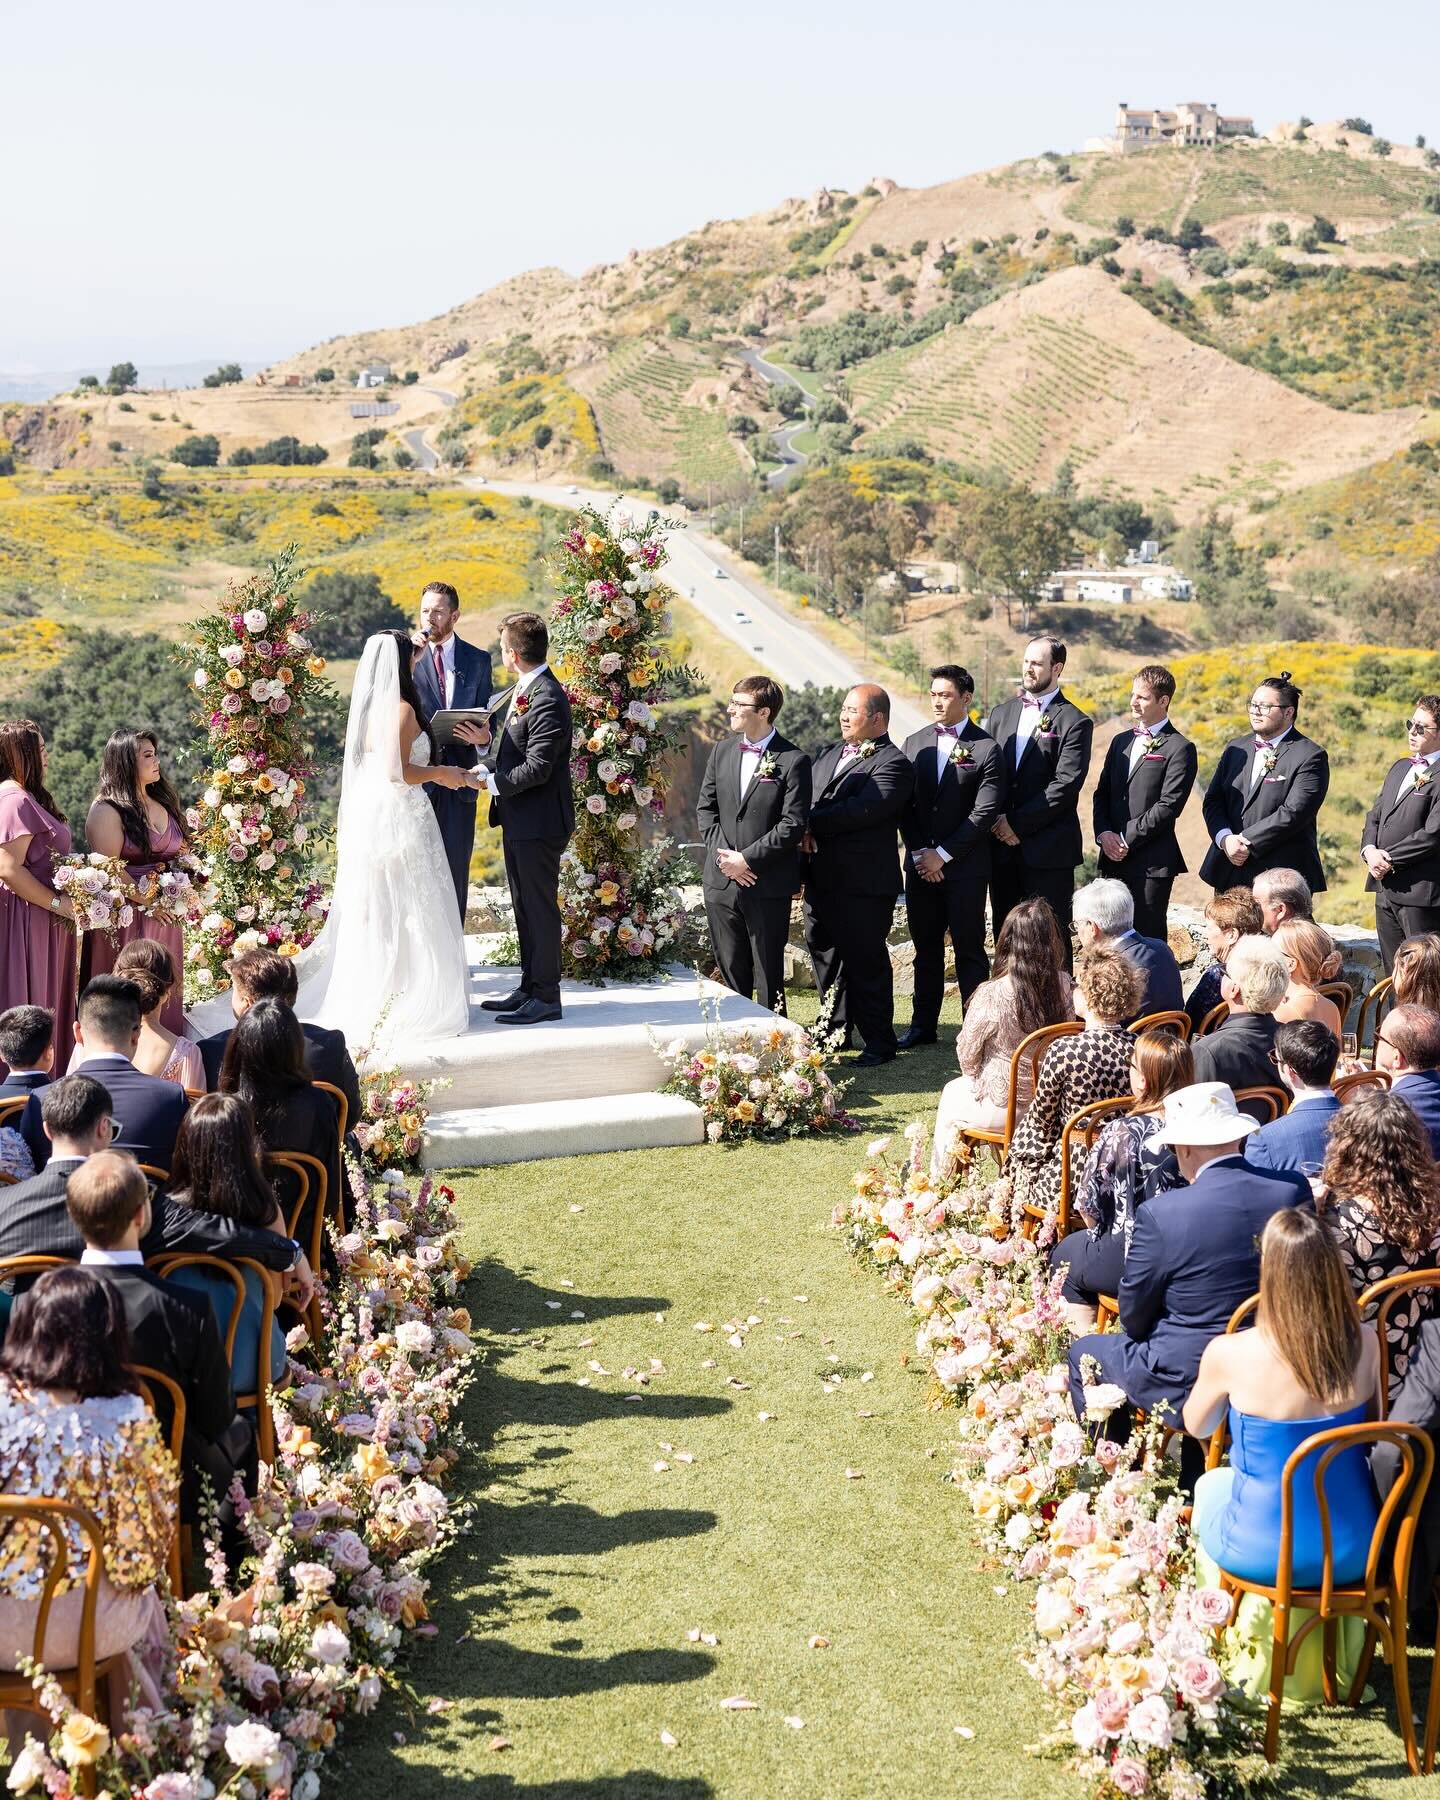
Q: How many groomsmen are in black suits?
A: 7